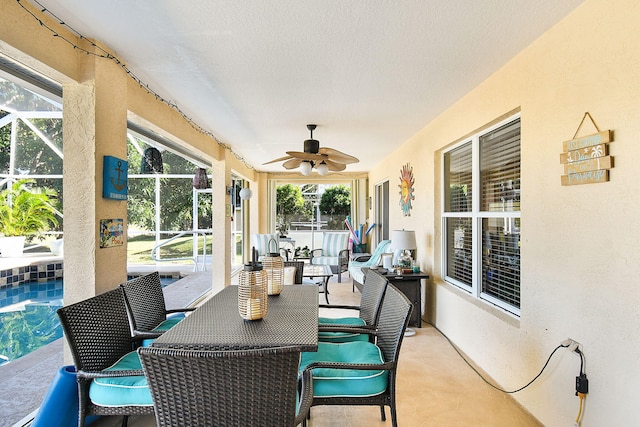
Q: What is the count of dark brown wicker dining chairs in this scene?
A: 6